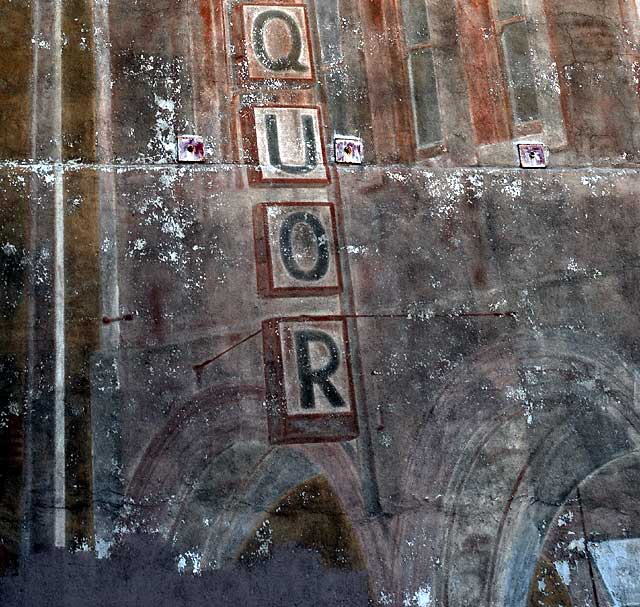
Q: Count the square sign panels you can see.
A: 4